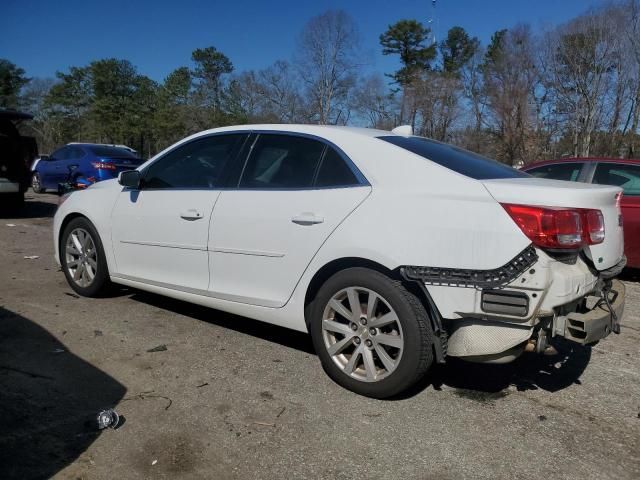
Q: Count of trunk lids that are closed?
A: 2